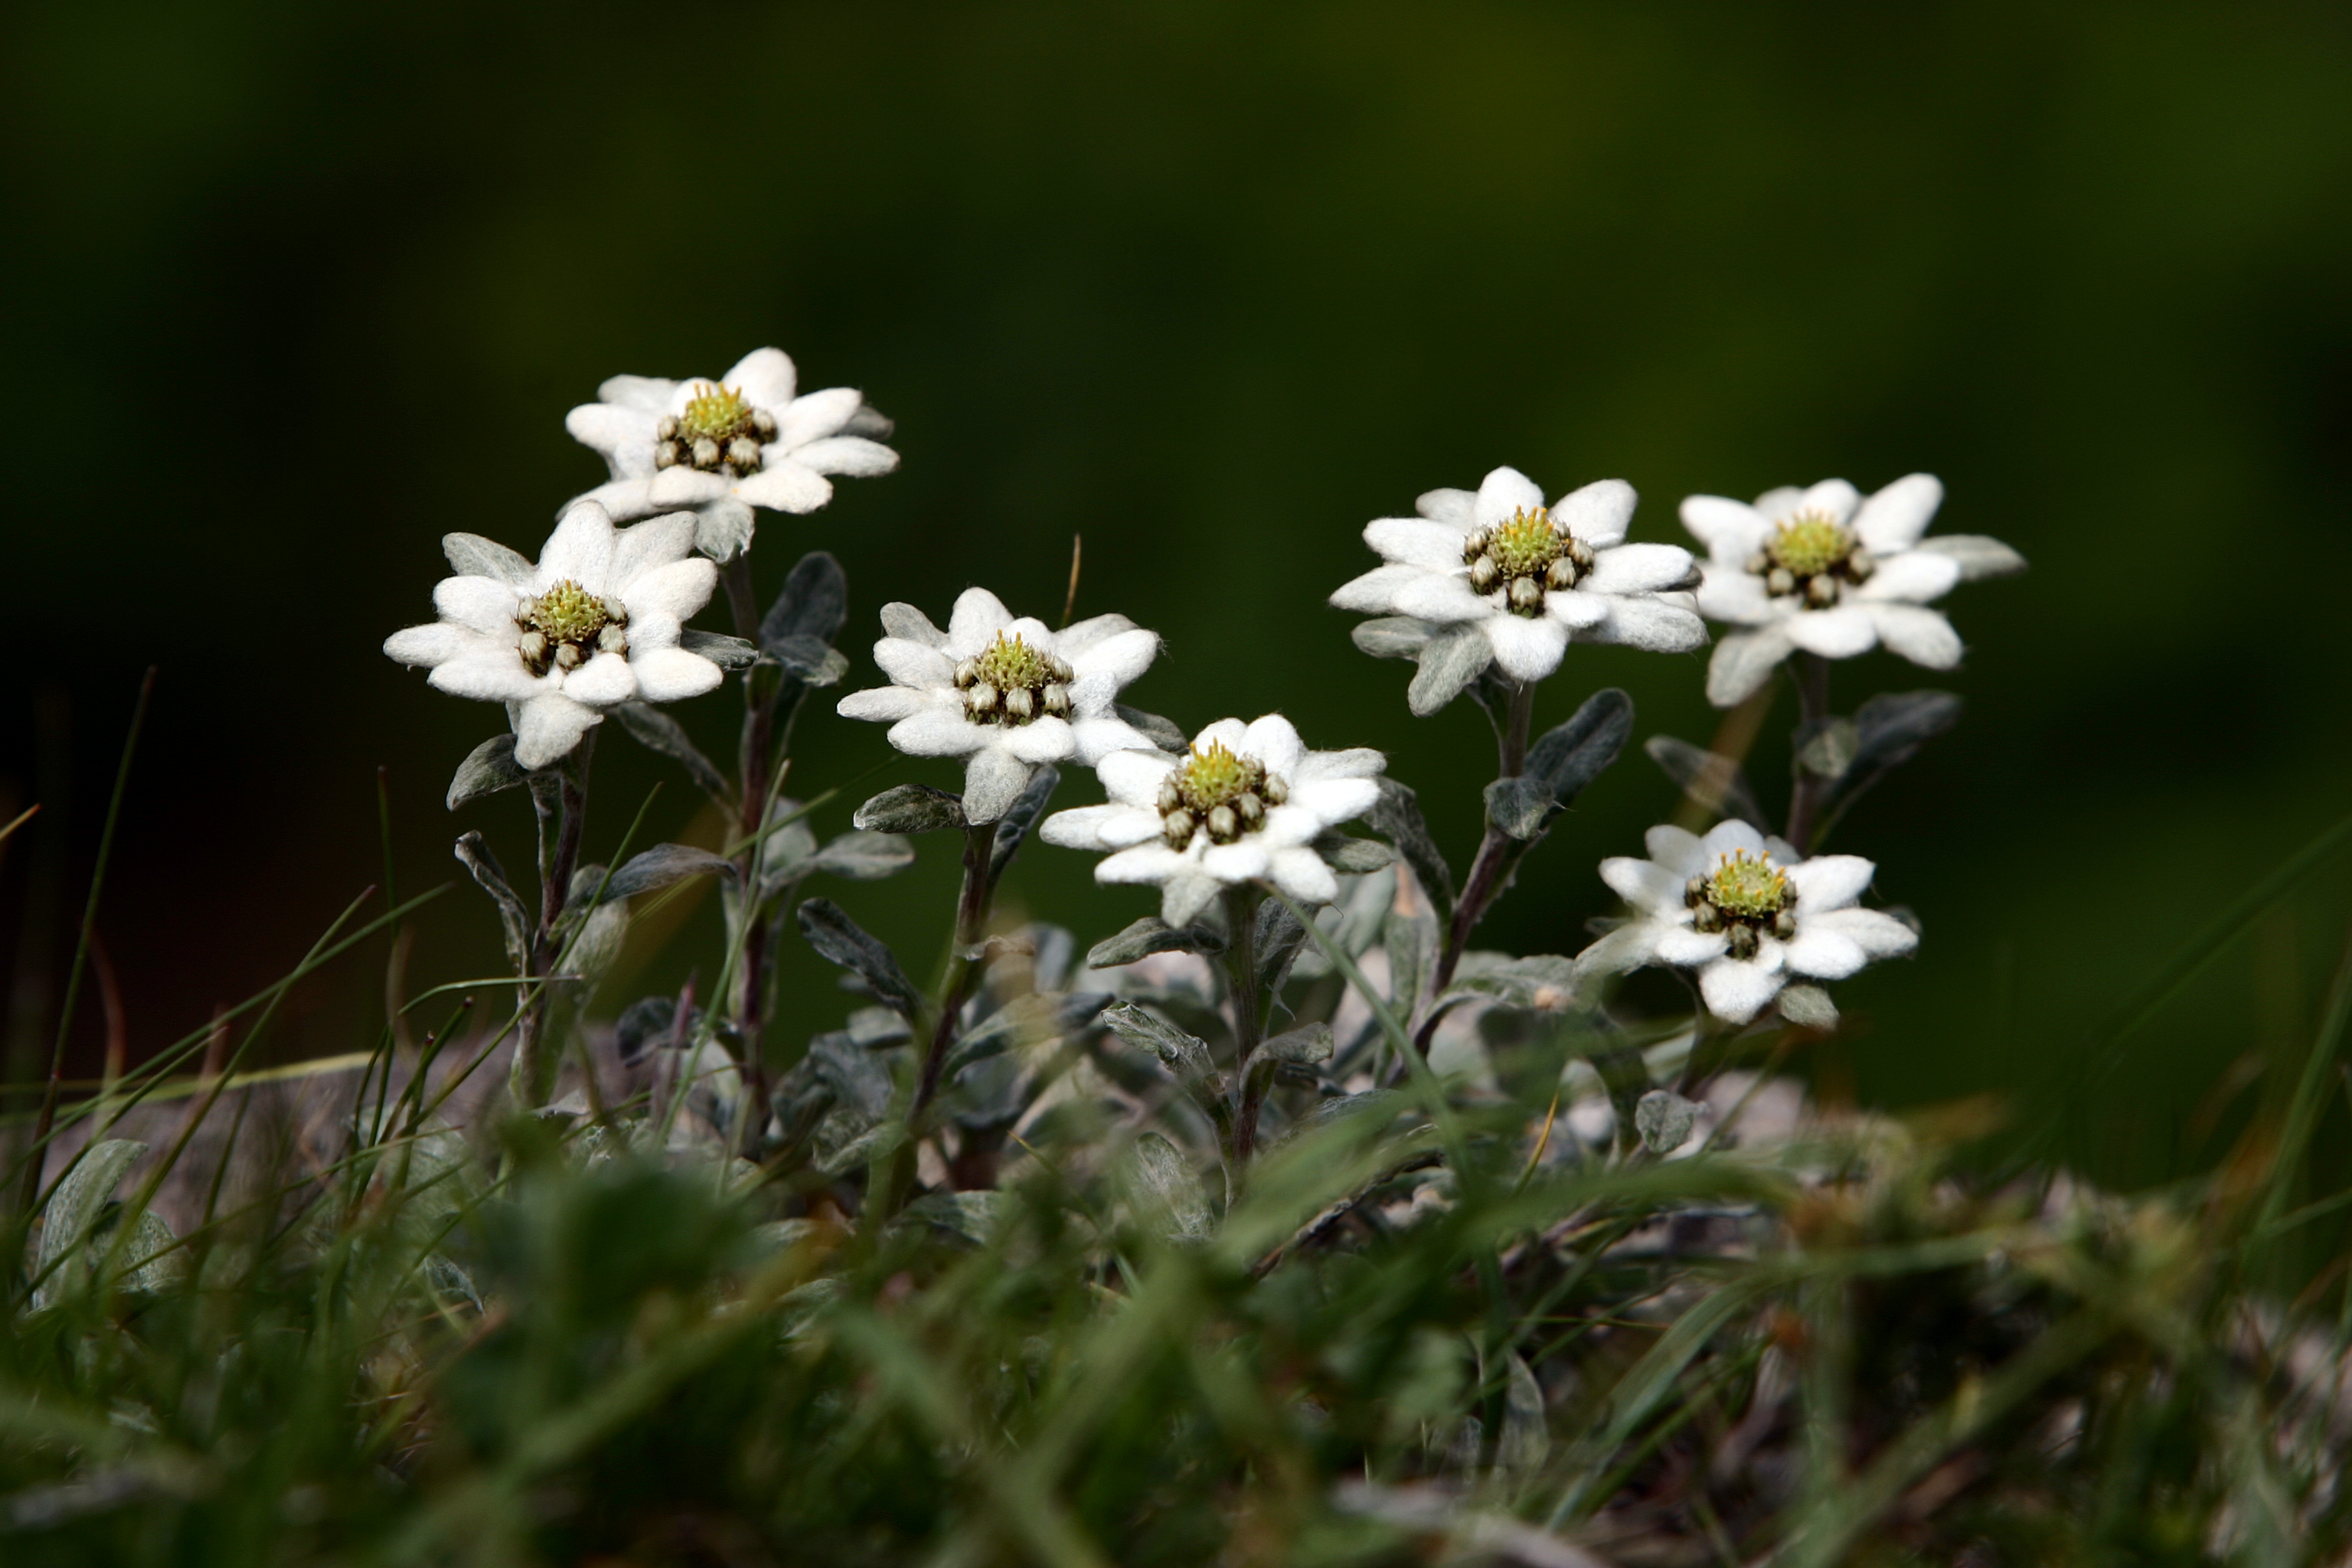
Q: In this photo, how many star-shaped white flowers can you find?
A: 7